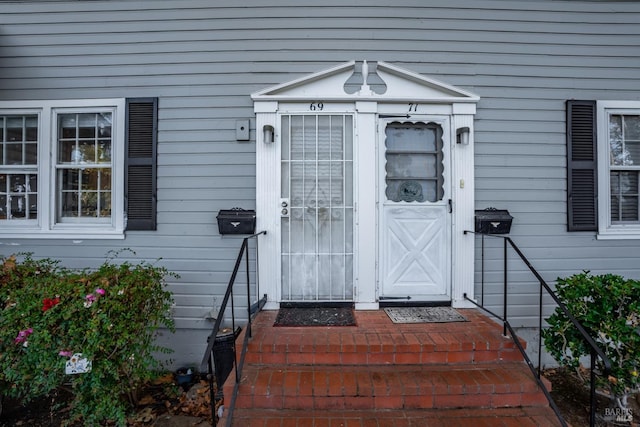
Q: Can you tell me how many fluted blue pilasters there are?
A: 0